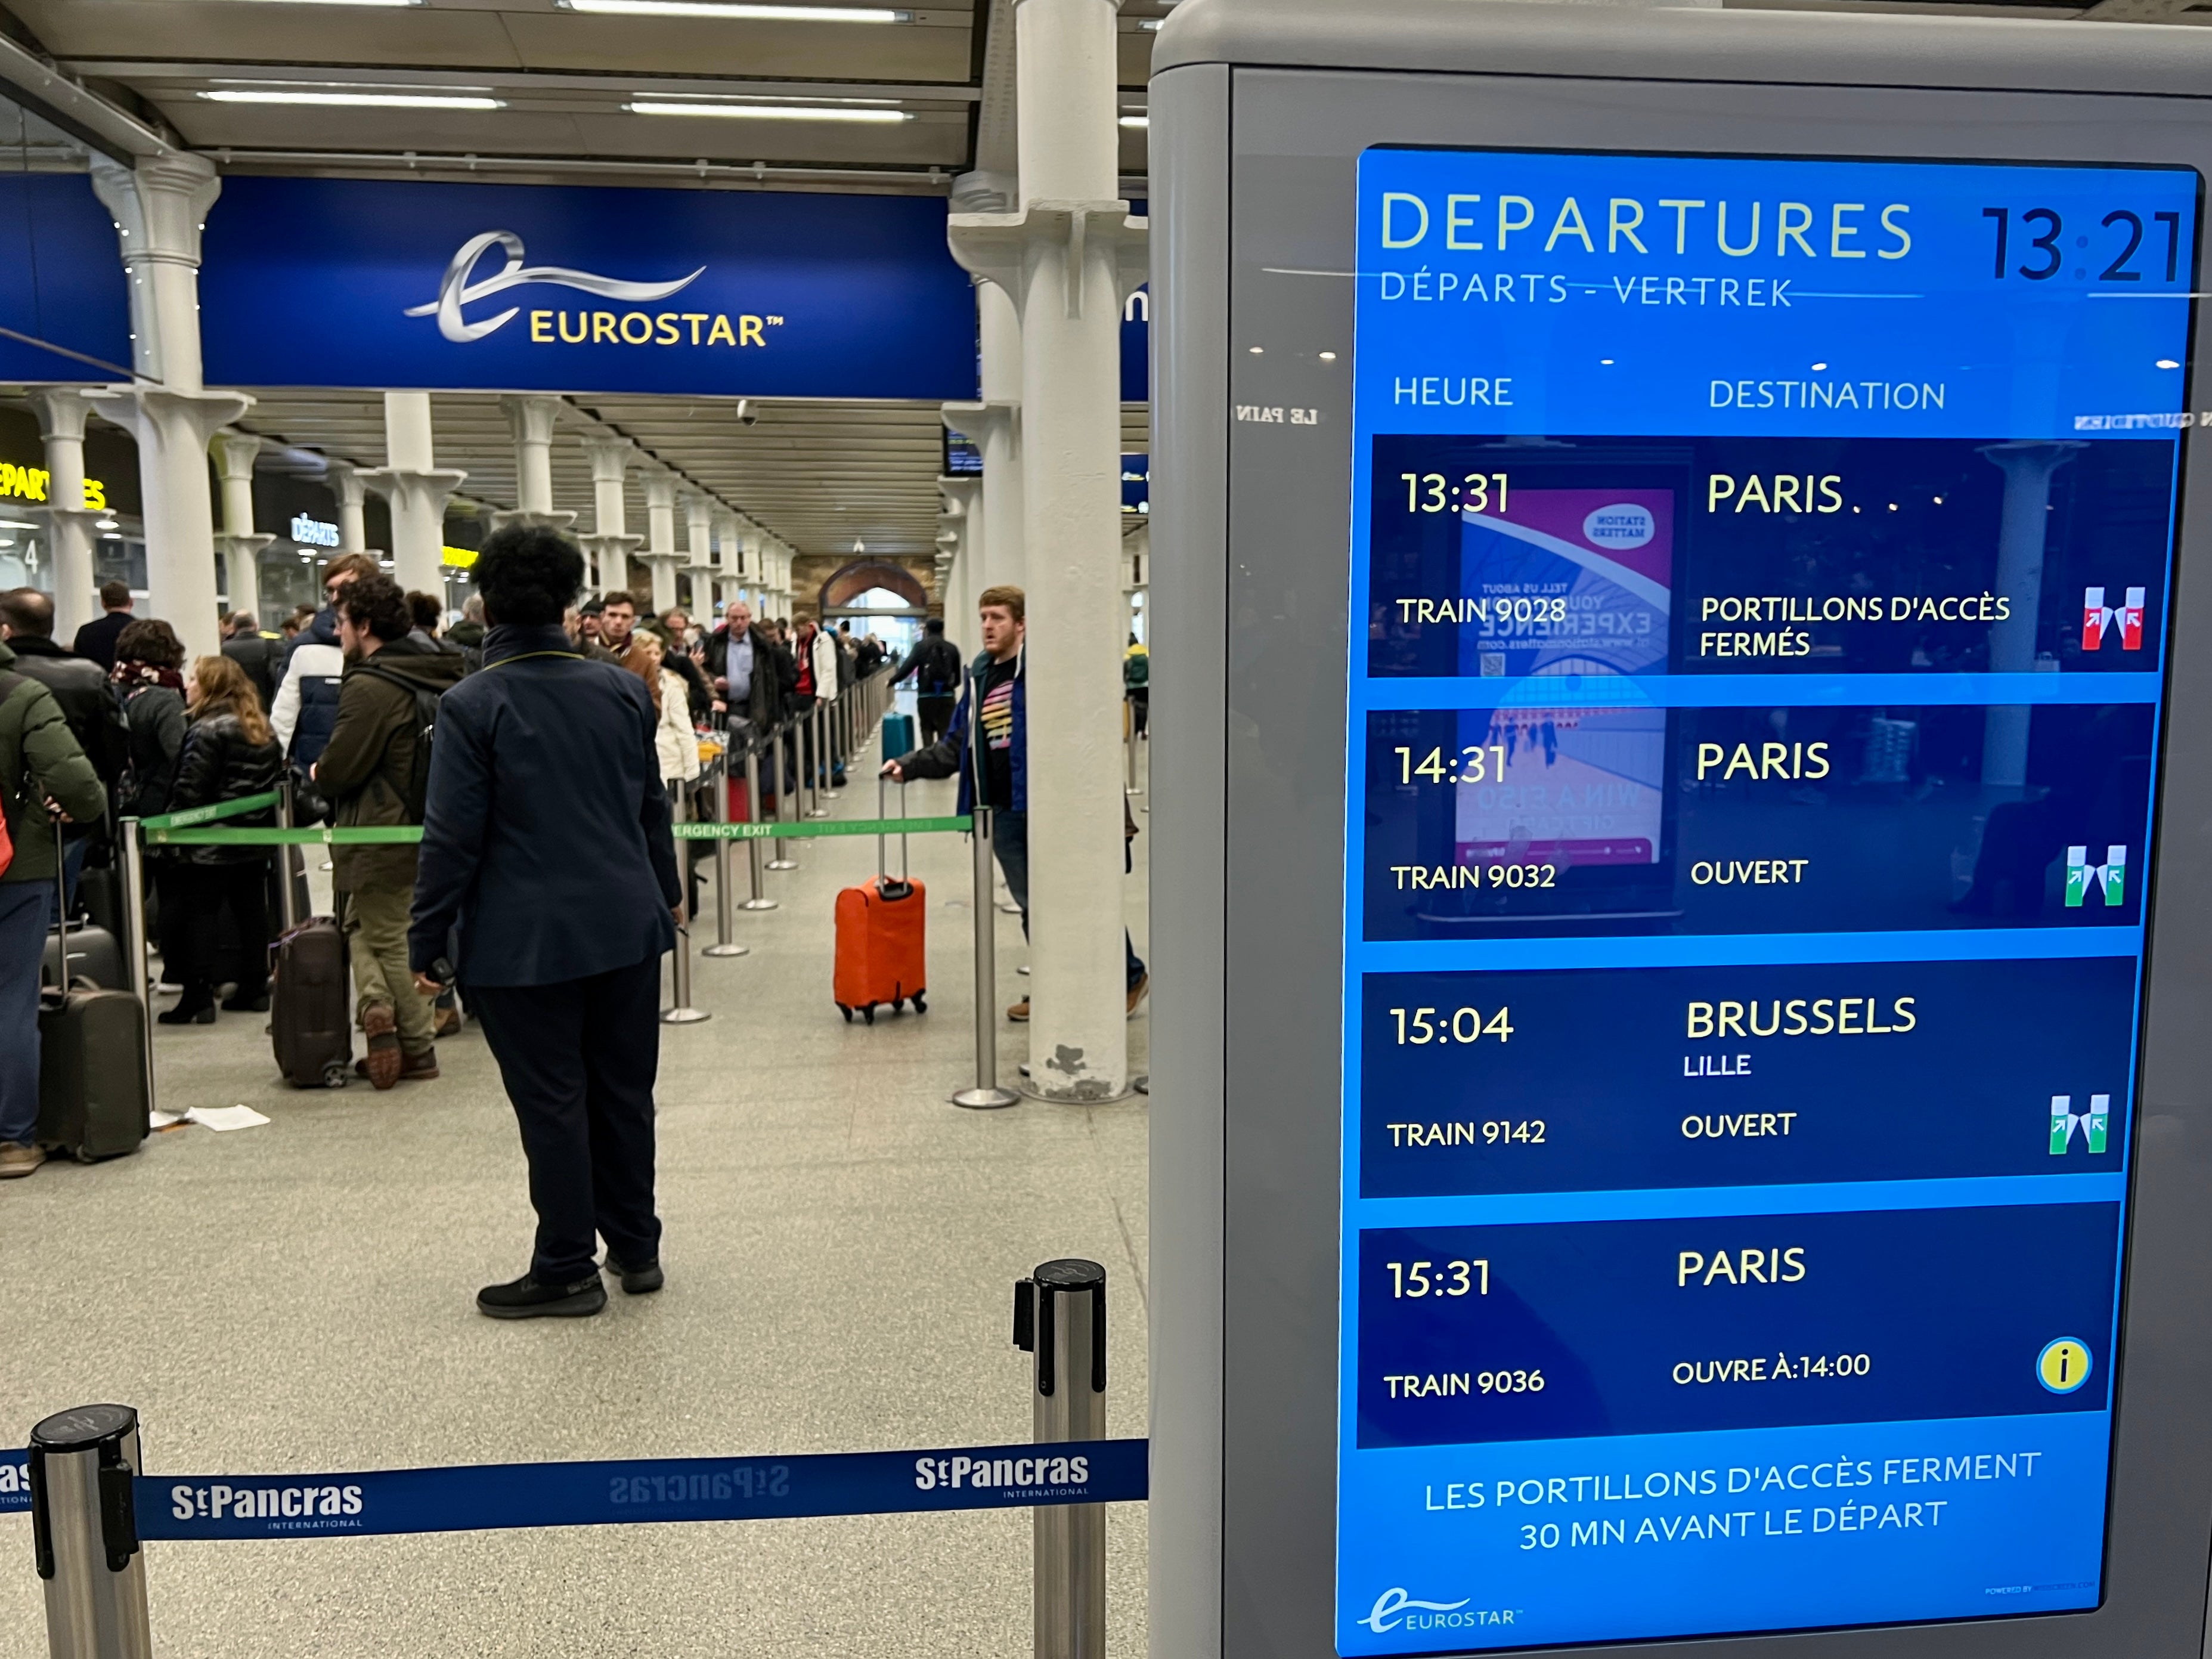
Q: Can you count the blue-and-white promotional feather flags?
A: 0